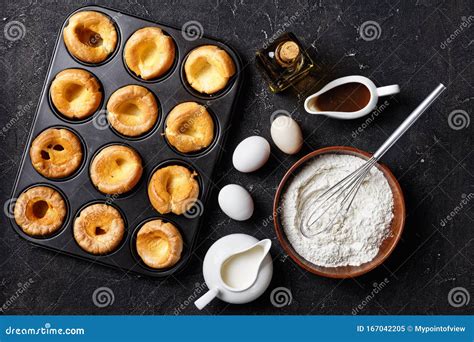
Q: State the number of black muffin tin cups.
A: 12